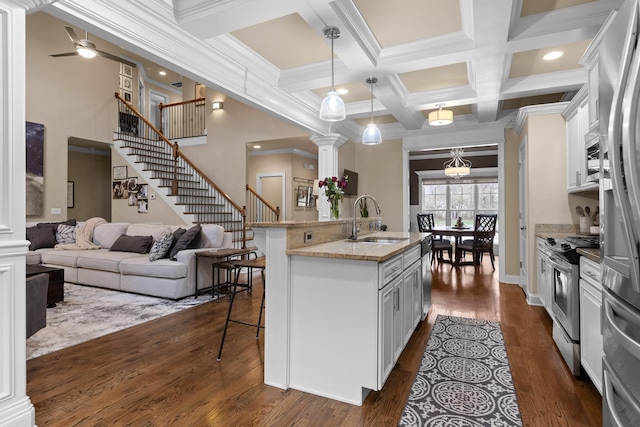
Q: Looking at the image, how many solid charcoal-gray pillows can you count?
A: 5